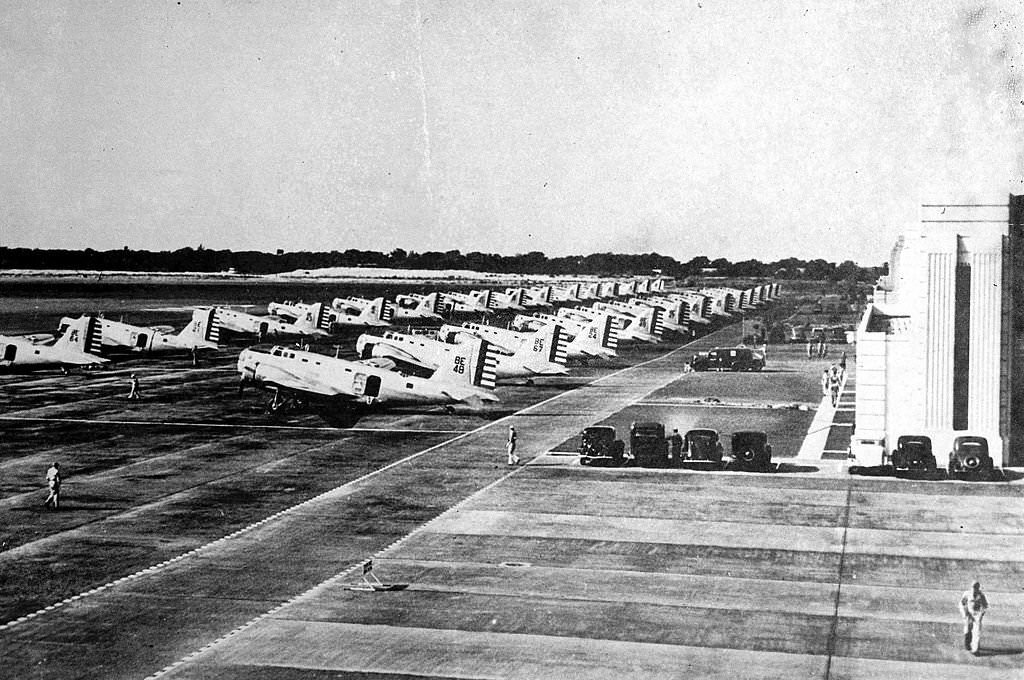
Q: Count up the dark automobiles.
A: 7